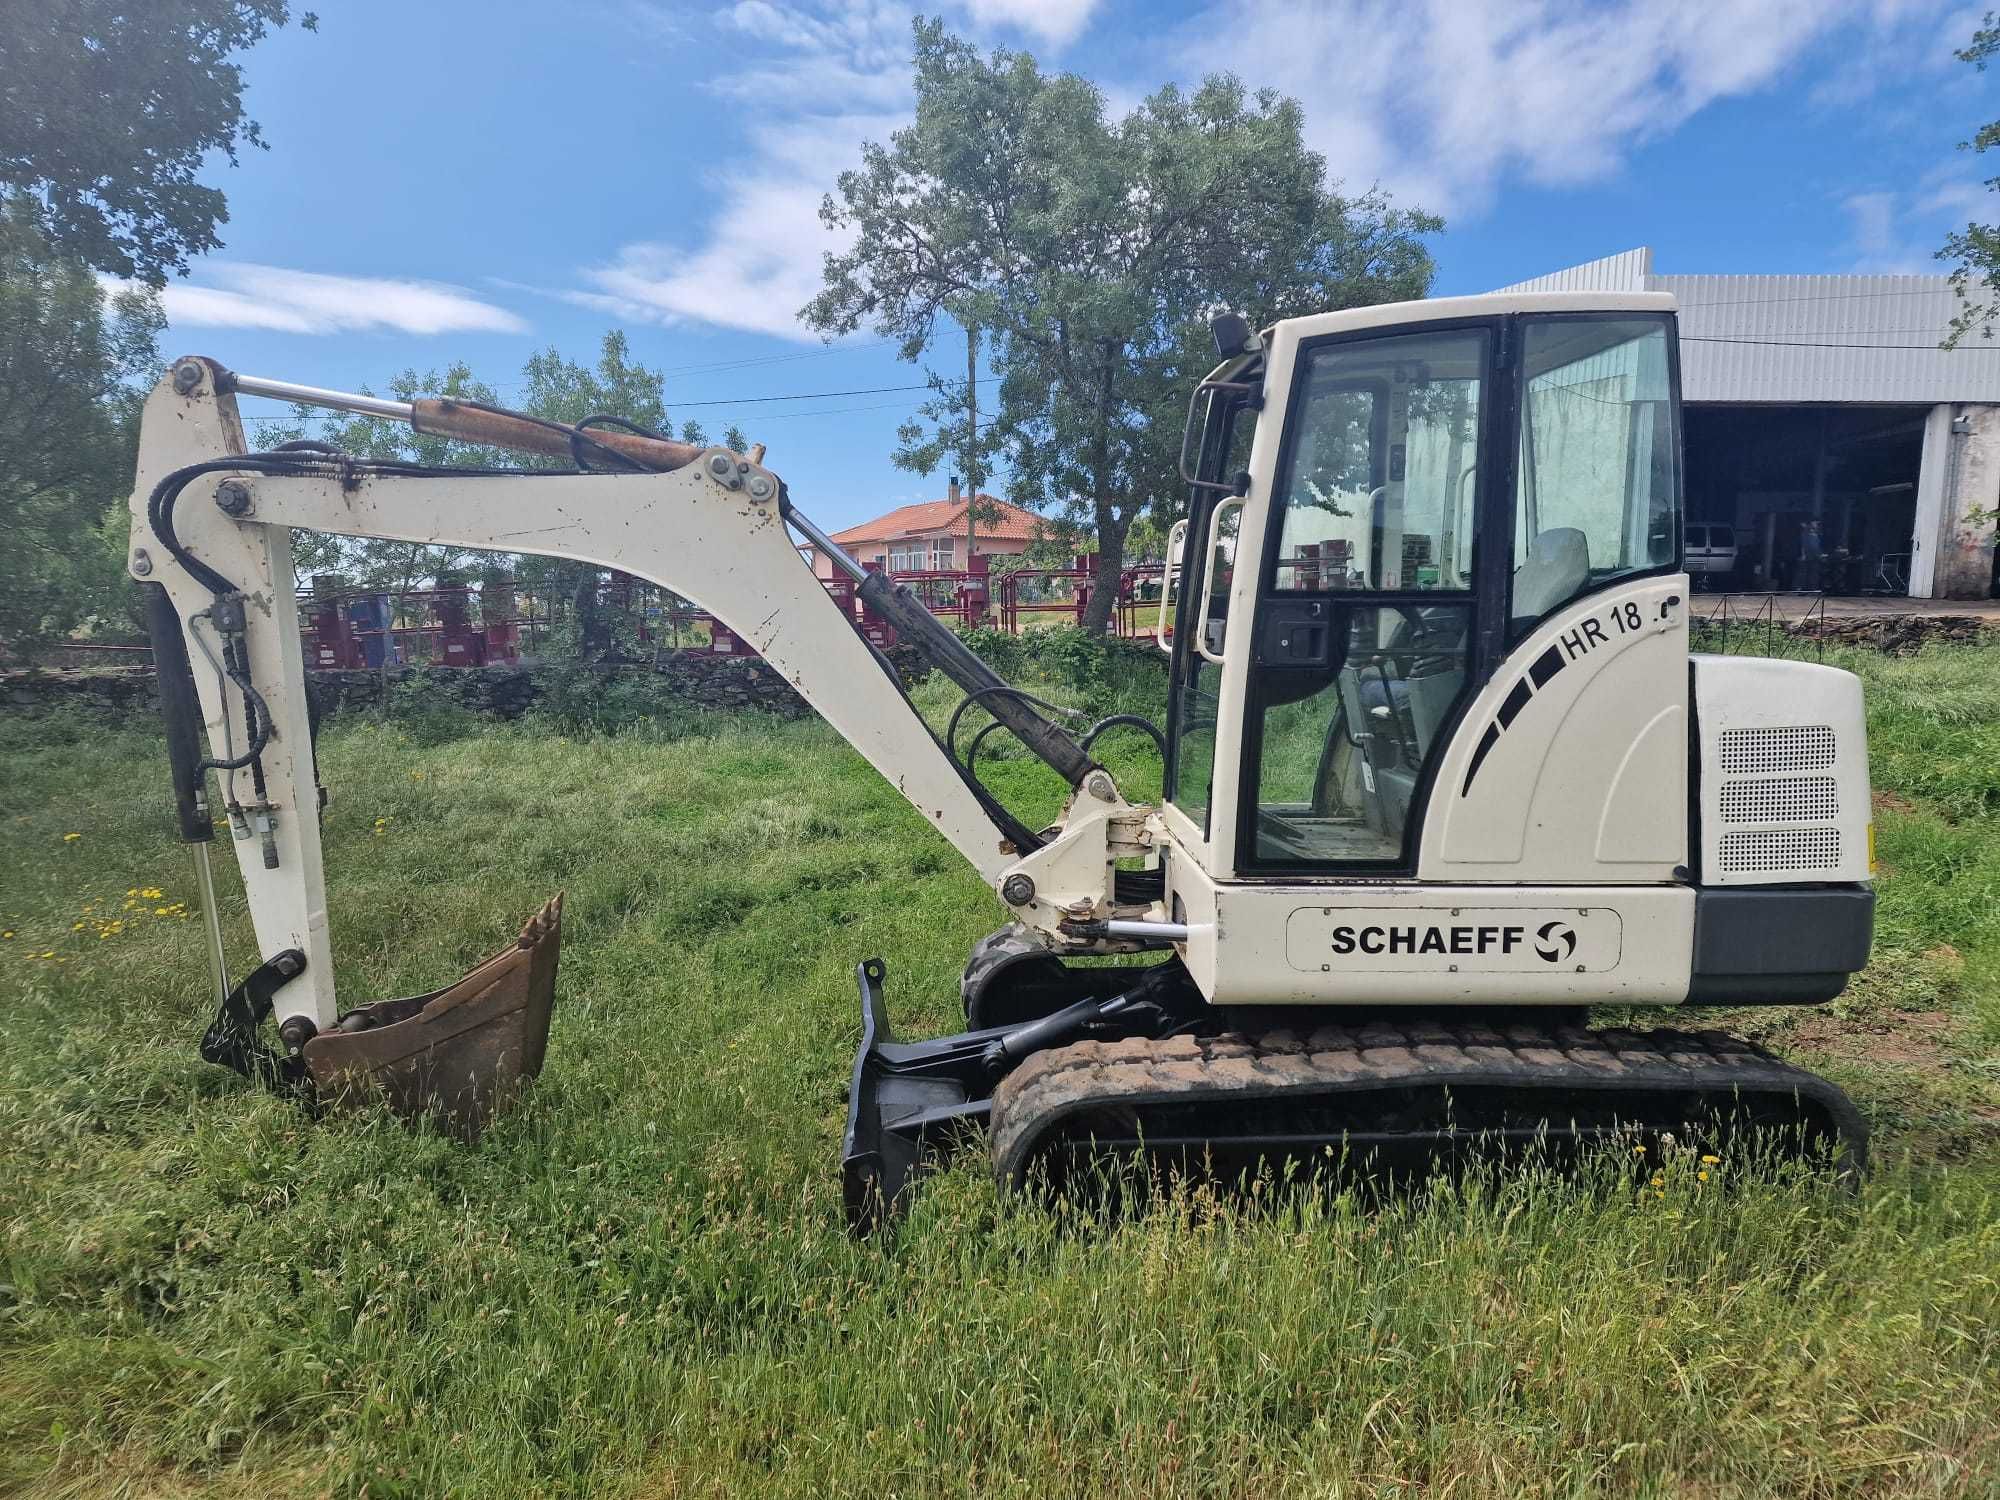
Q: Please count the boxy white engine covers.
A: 1